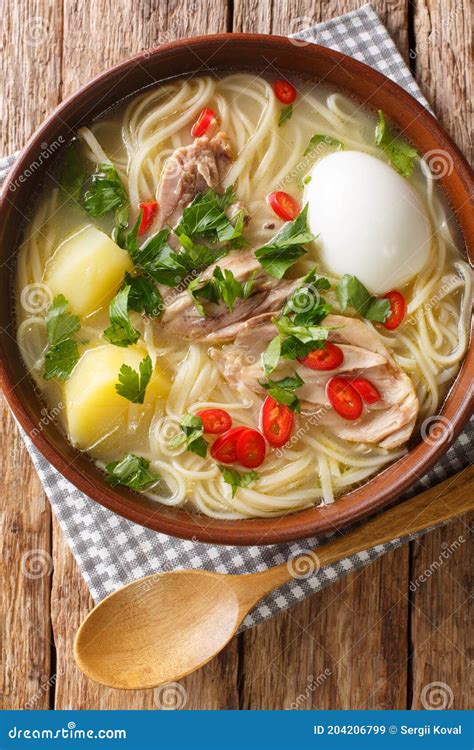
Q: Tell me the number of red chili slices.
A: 12